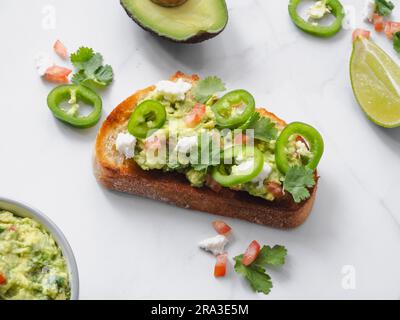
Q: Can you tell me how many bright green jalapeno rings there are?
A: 6